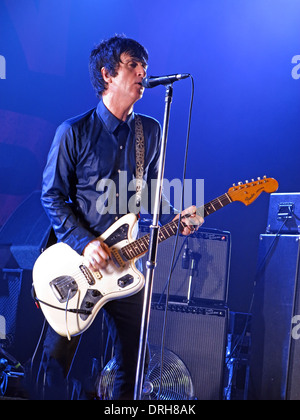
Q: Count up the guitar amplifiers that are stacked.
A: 2